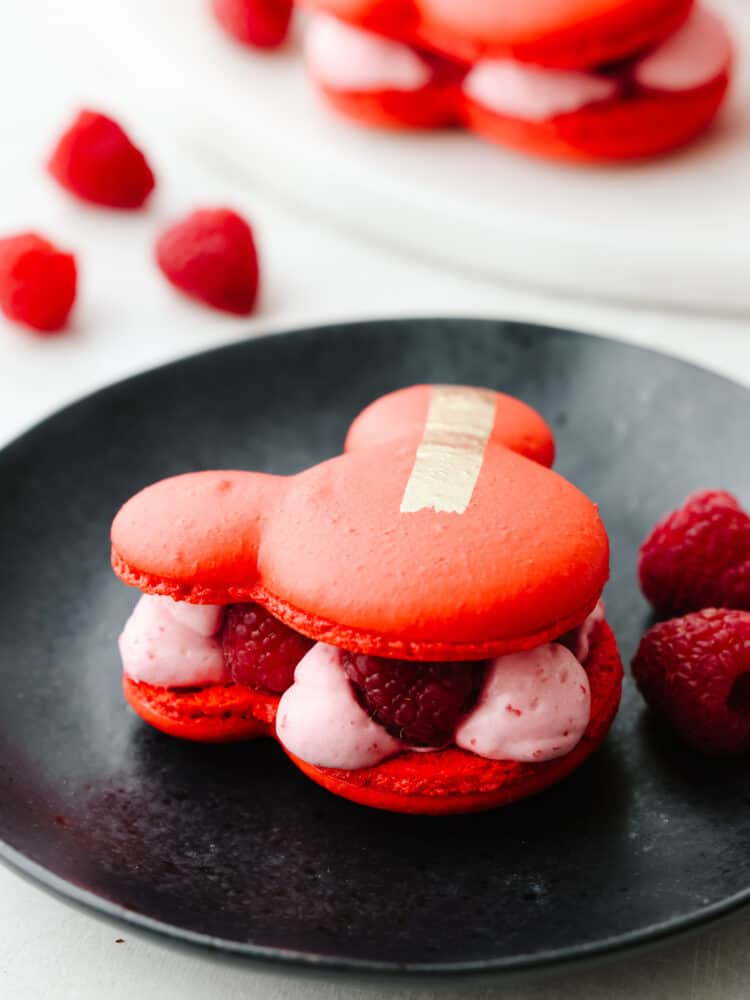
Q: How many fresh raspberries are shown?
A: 8